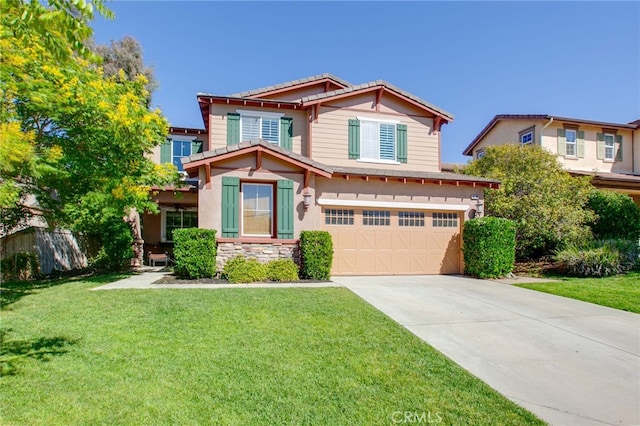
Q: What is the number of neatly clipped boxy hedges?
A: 3